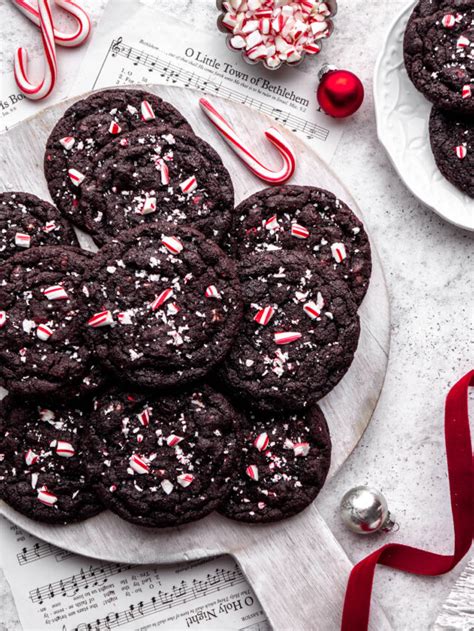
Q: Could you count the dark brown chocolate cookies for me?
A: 12